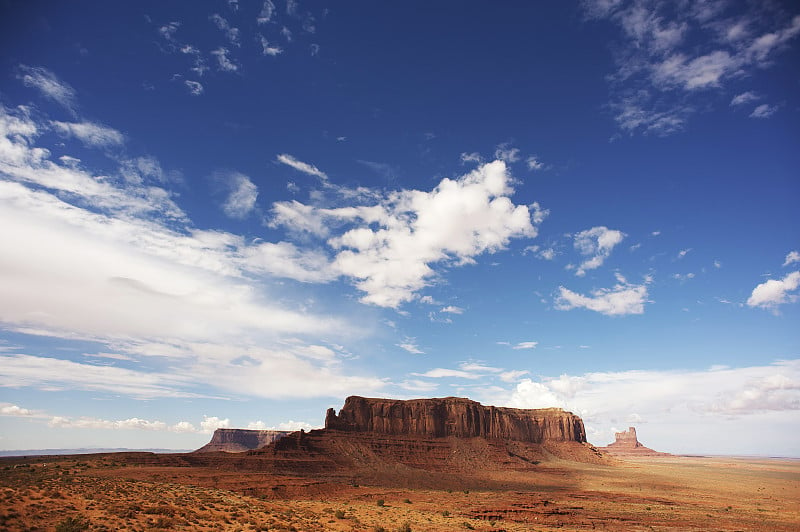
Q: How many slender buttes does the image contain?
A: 1